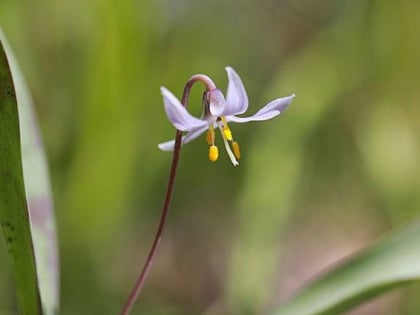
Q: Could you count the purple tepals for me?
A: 5